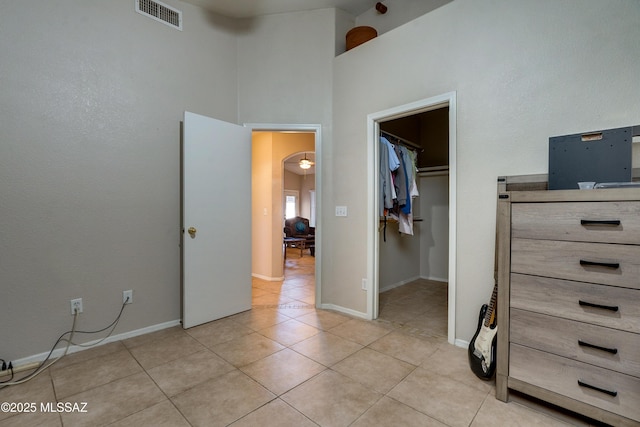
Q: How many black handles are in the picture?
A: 5